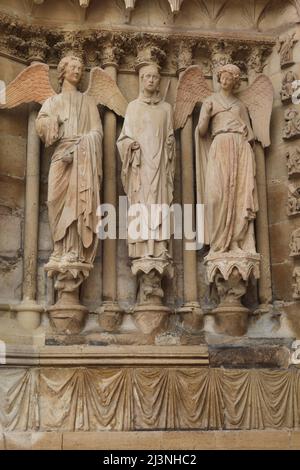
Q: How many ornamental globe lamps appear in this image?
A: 0